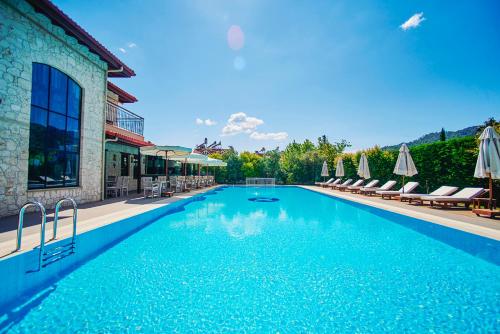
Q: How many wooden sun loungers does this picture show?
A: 9